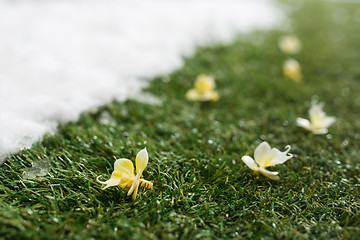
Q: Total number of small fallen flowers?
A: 6